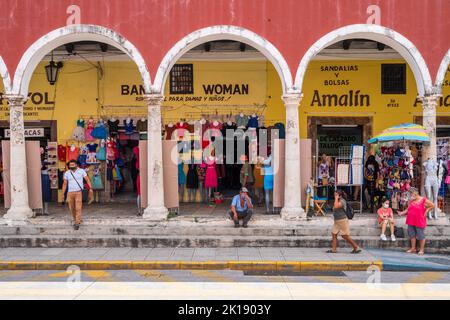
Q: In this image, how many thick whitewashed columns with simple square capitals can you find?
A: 4